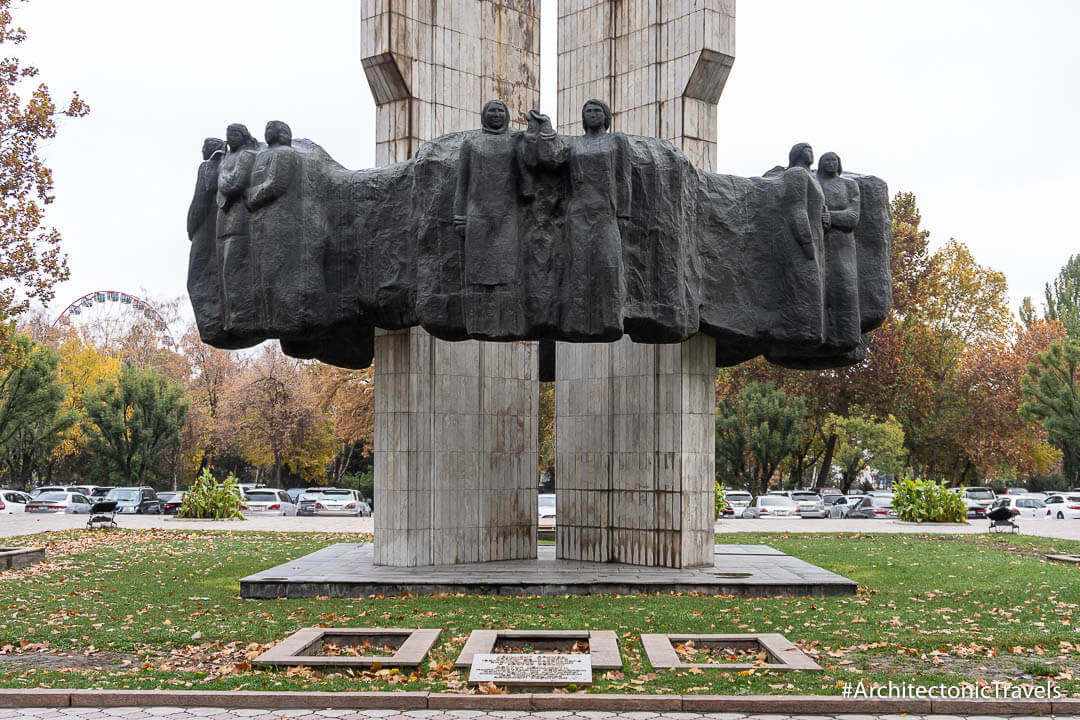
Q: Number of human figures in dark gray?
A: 7